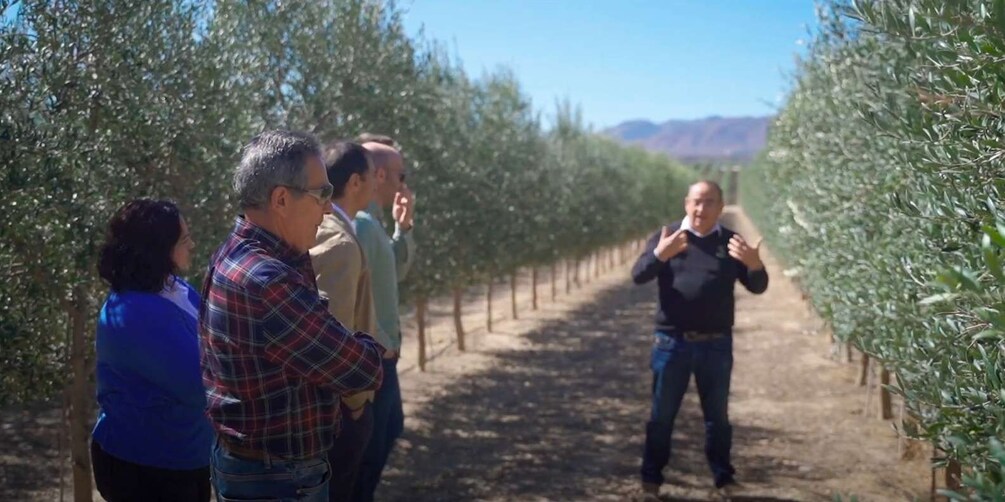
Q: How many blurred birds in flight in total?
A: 0